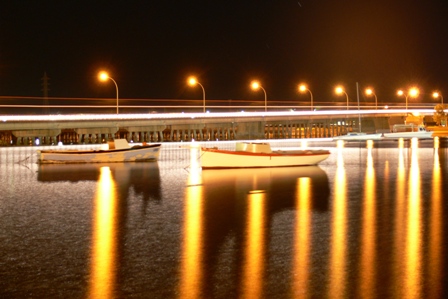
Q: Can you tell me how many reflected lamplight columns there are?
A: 9